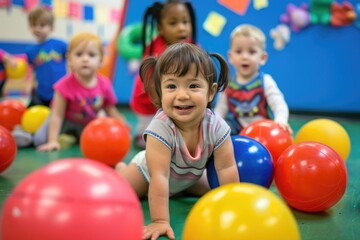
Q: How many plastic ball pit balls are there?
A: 11